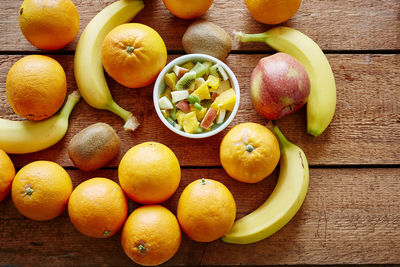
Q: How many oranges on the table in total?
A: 12